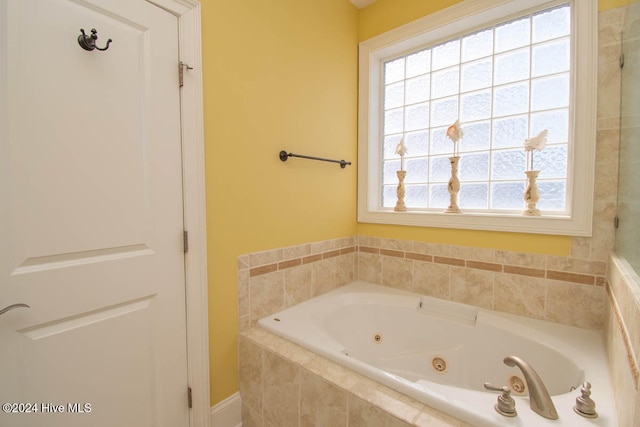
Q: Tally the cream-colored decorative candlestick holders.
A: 3